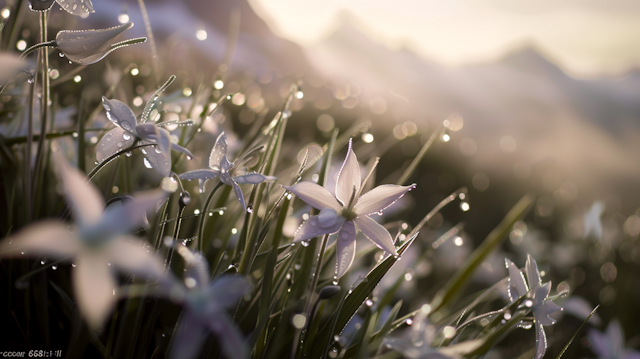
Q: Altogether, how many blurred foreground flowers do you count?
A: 2